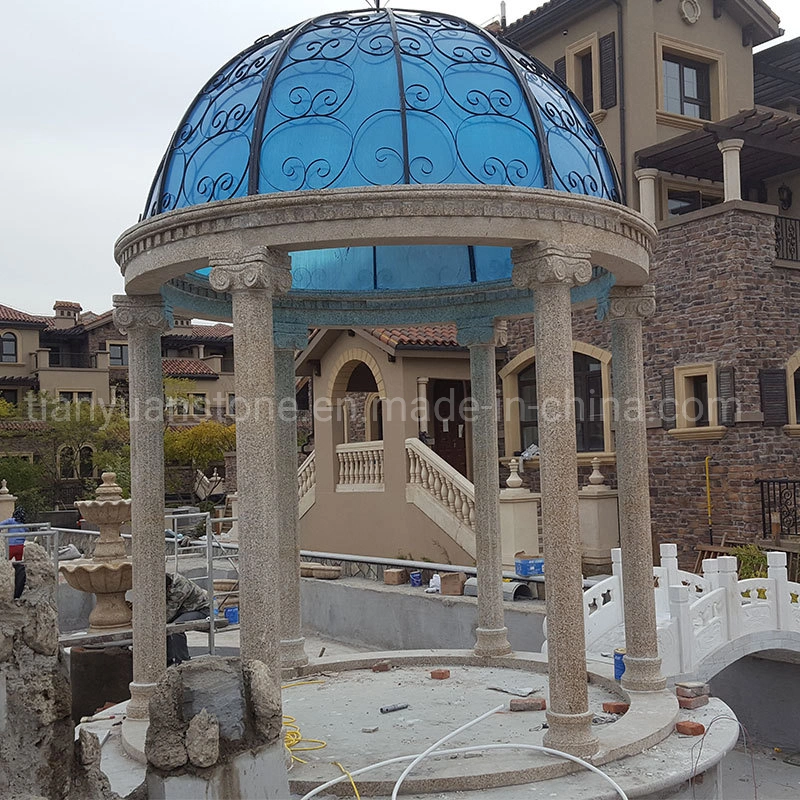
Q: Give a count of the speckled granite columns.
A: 6